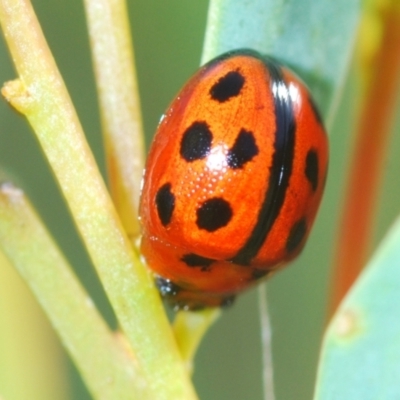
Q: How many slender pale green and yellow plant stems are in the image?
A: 3